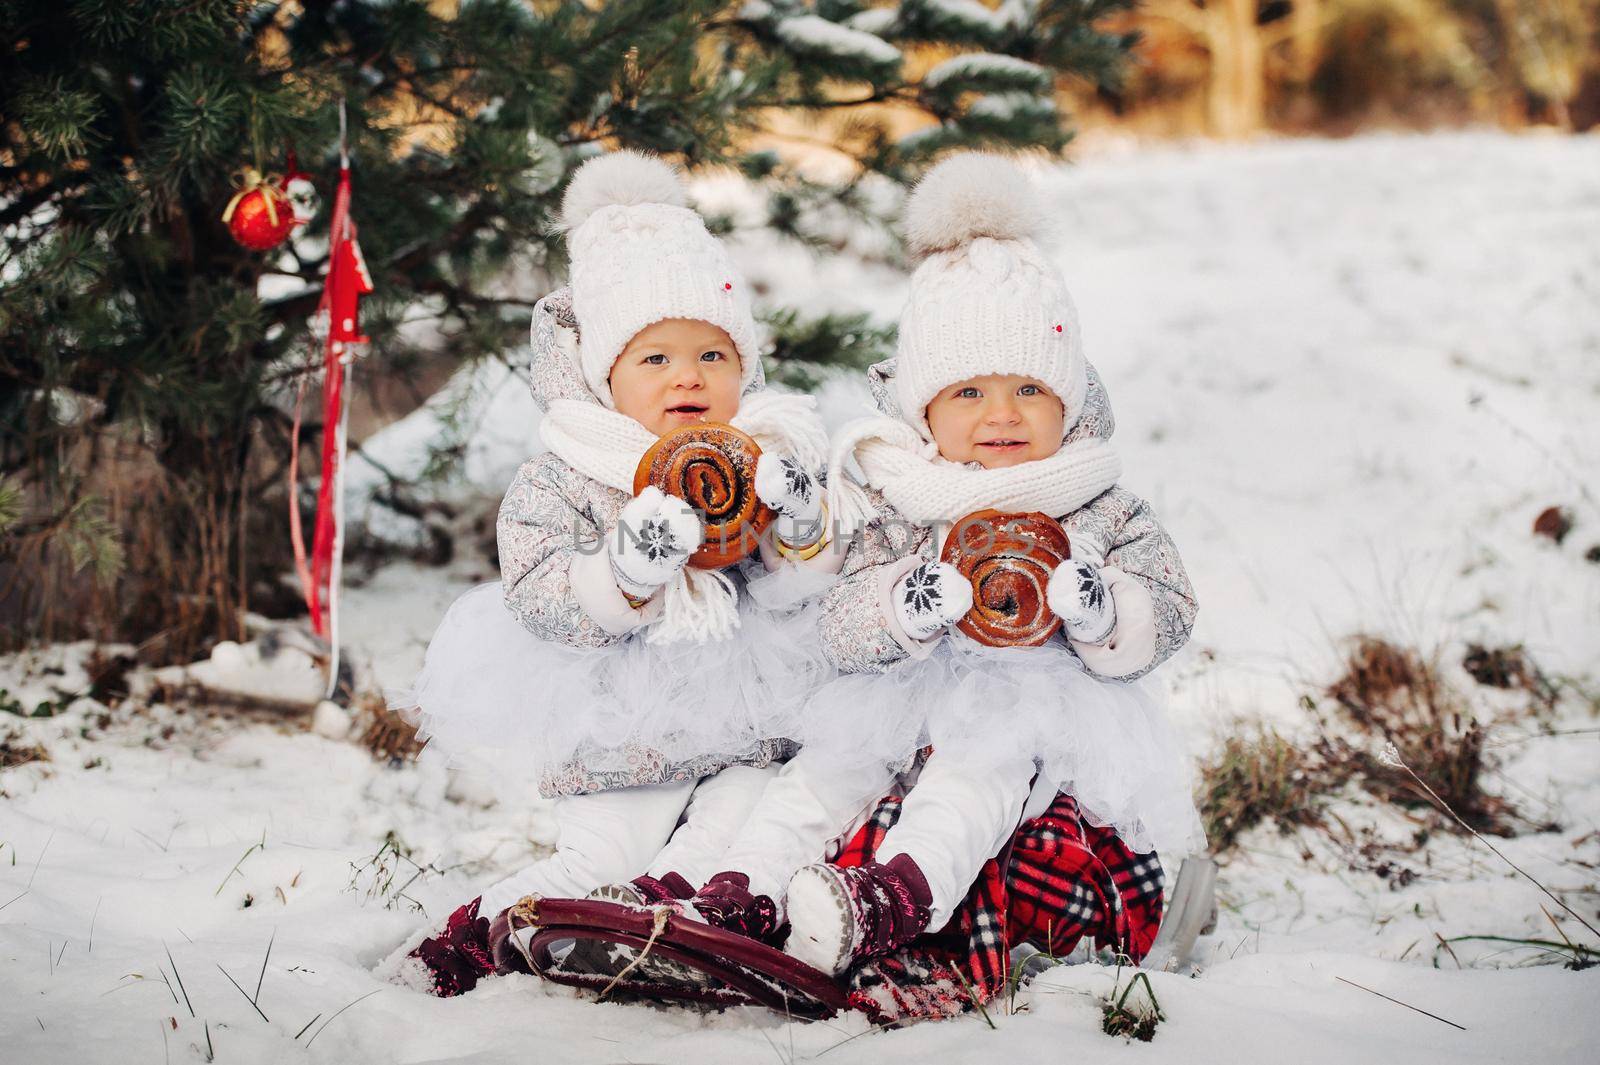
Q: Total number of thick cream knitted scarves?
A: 2